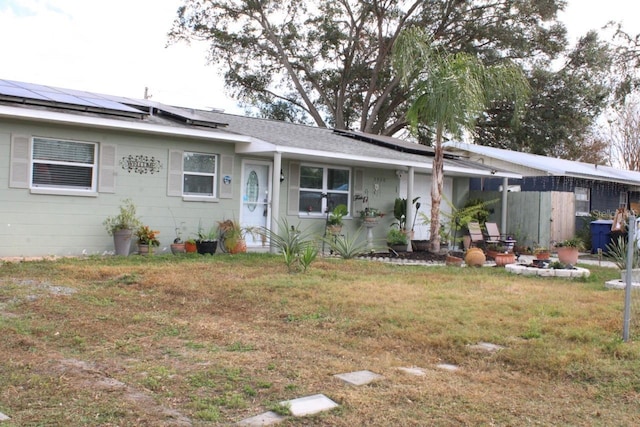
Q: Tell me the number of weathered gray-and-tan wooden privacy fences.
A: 1